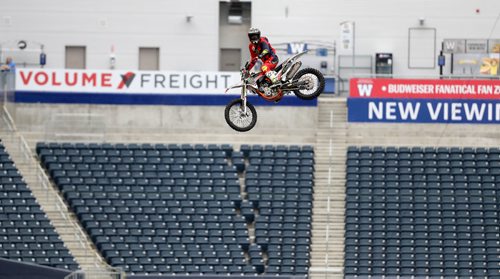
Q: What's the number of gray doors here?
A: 3